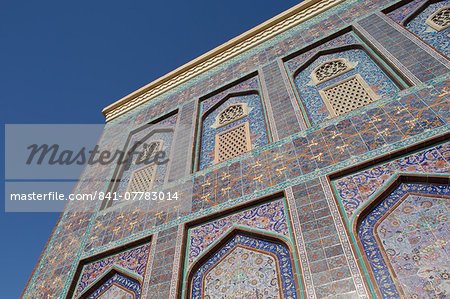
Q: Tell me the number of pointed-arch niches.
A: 7